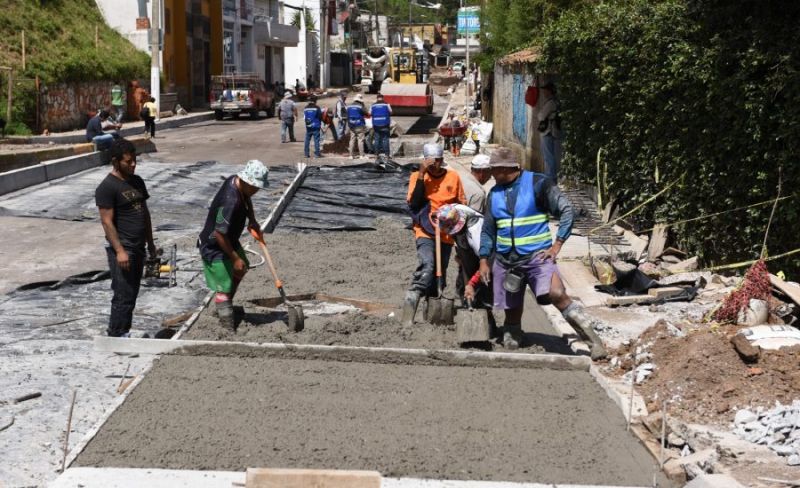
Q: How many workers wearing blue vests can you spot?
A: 4